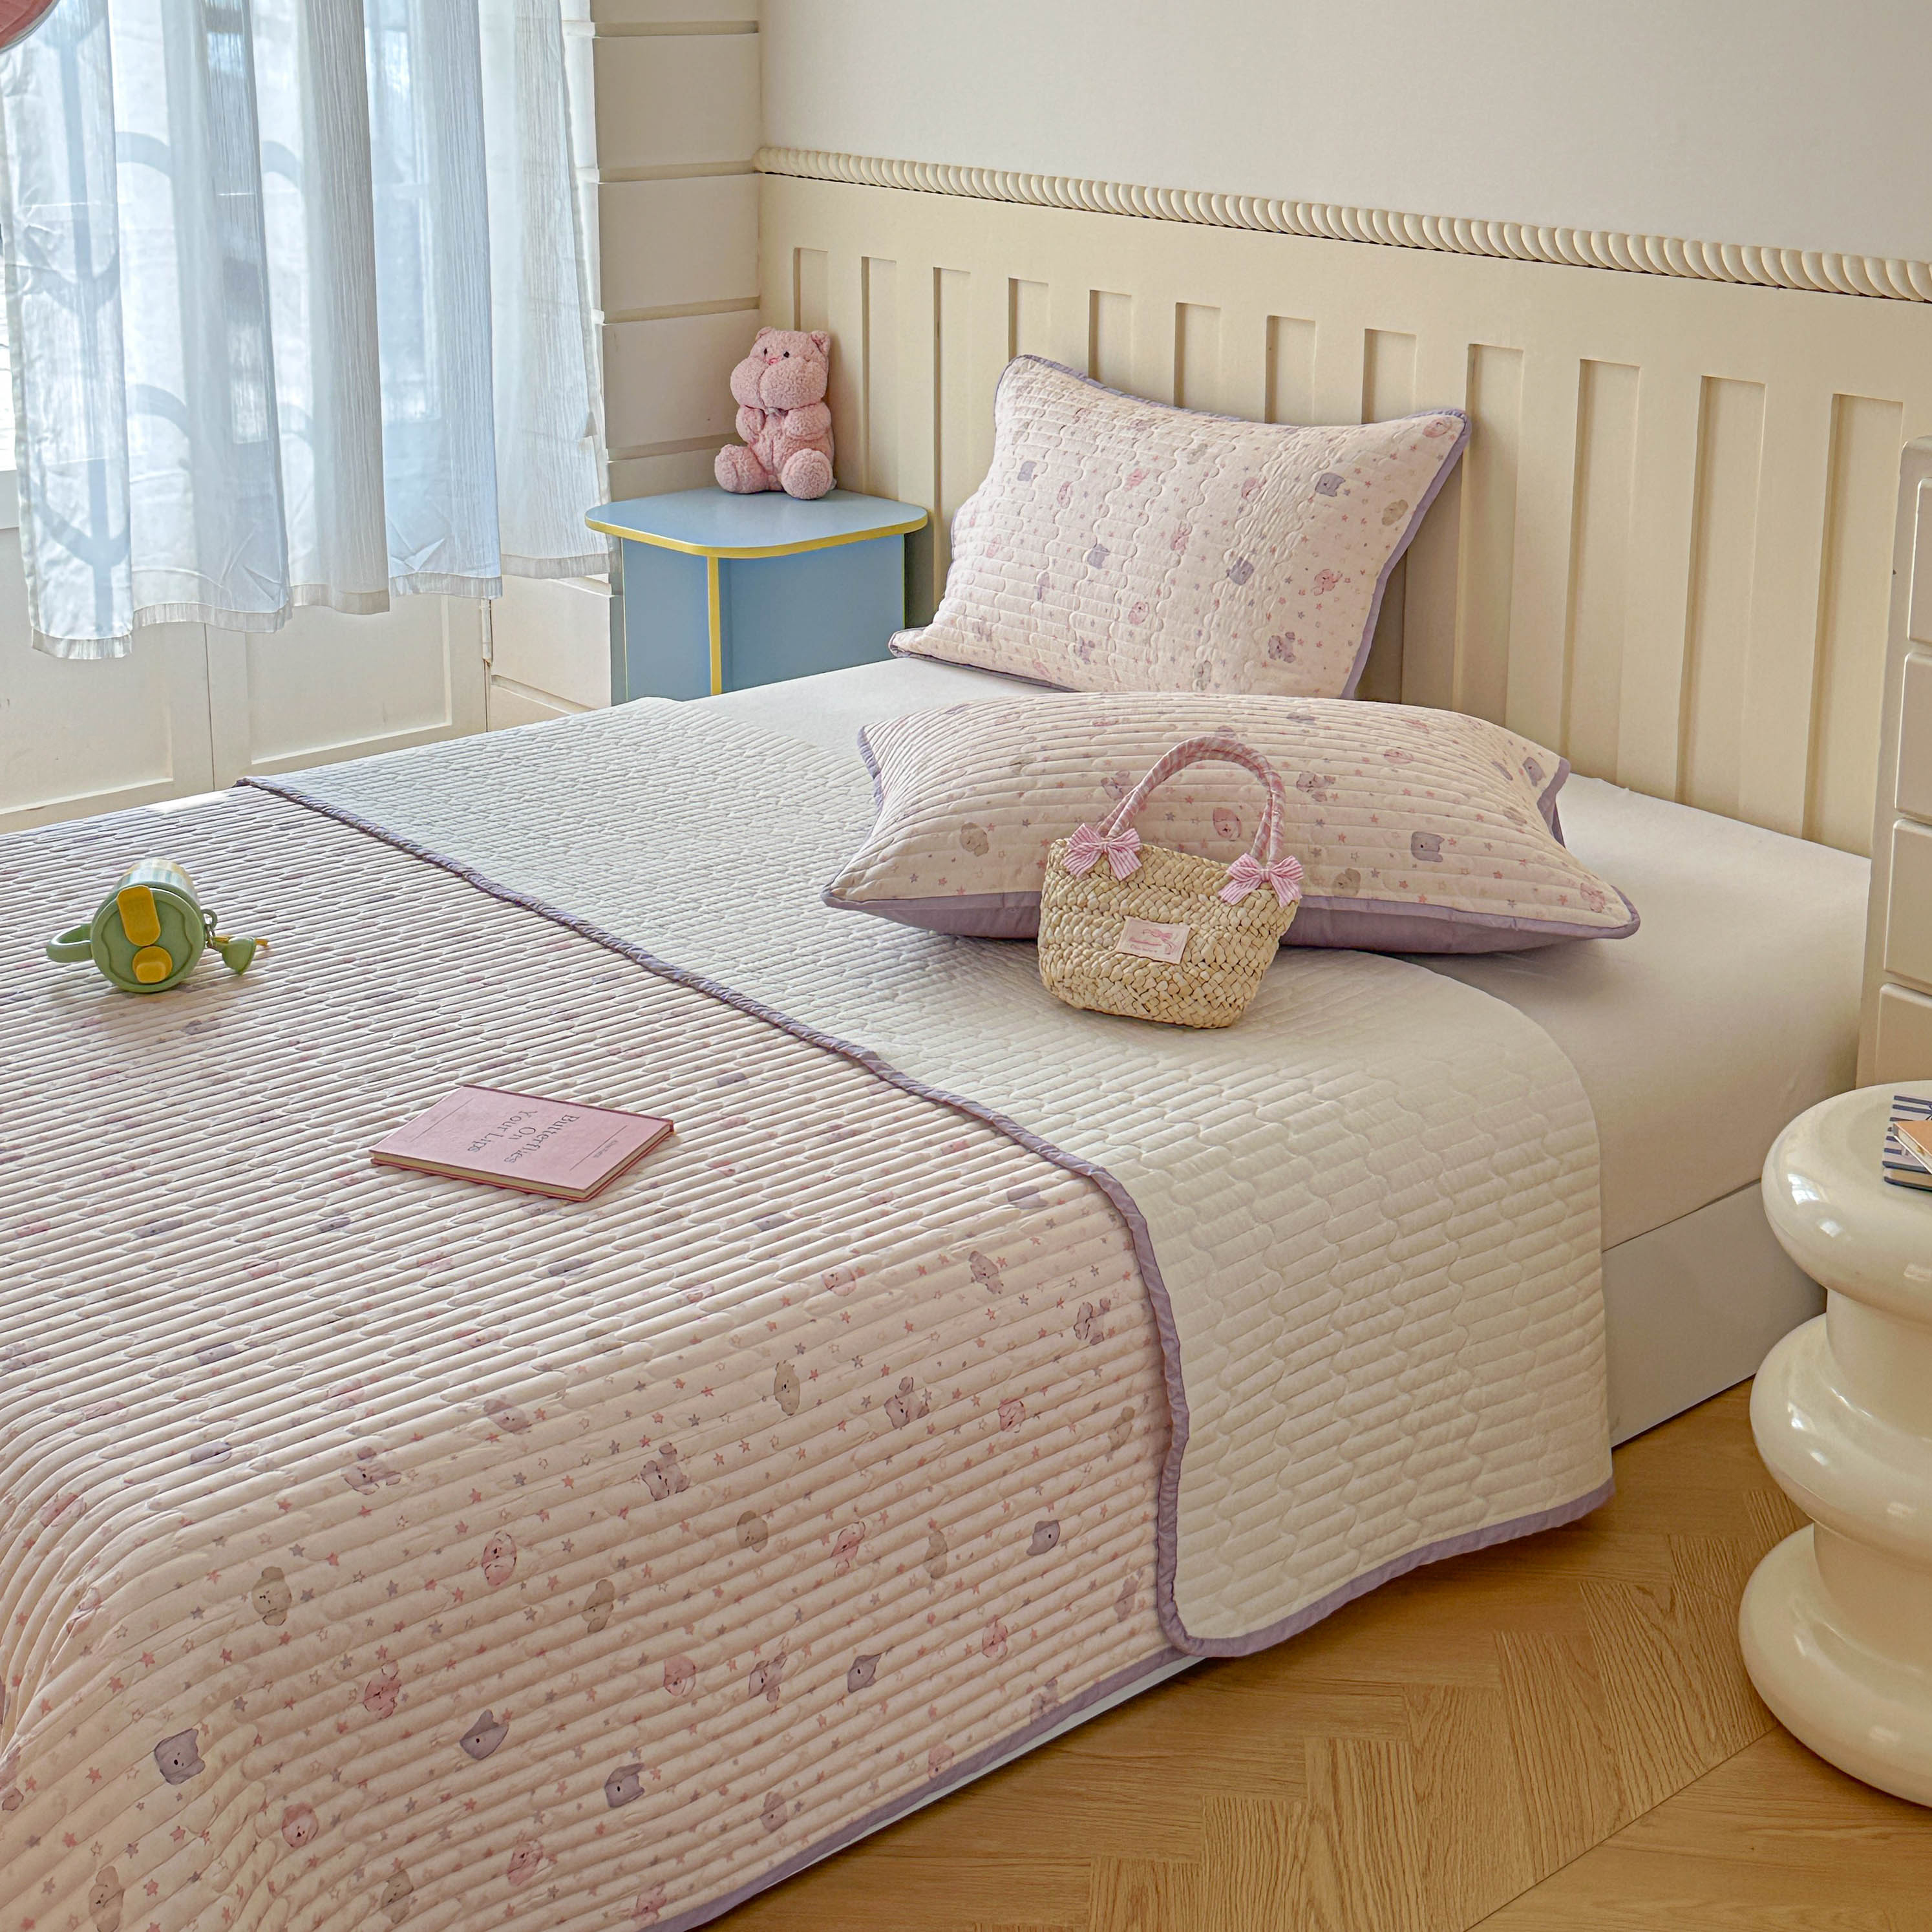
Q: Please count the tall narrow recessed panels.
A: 12